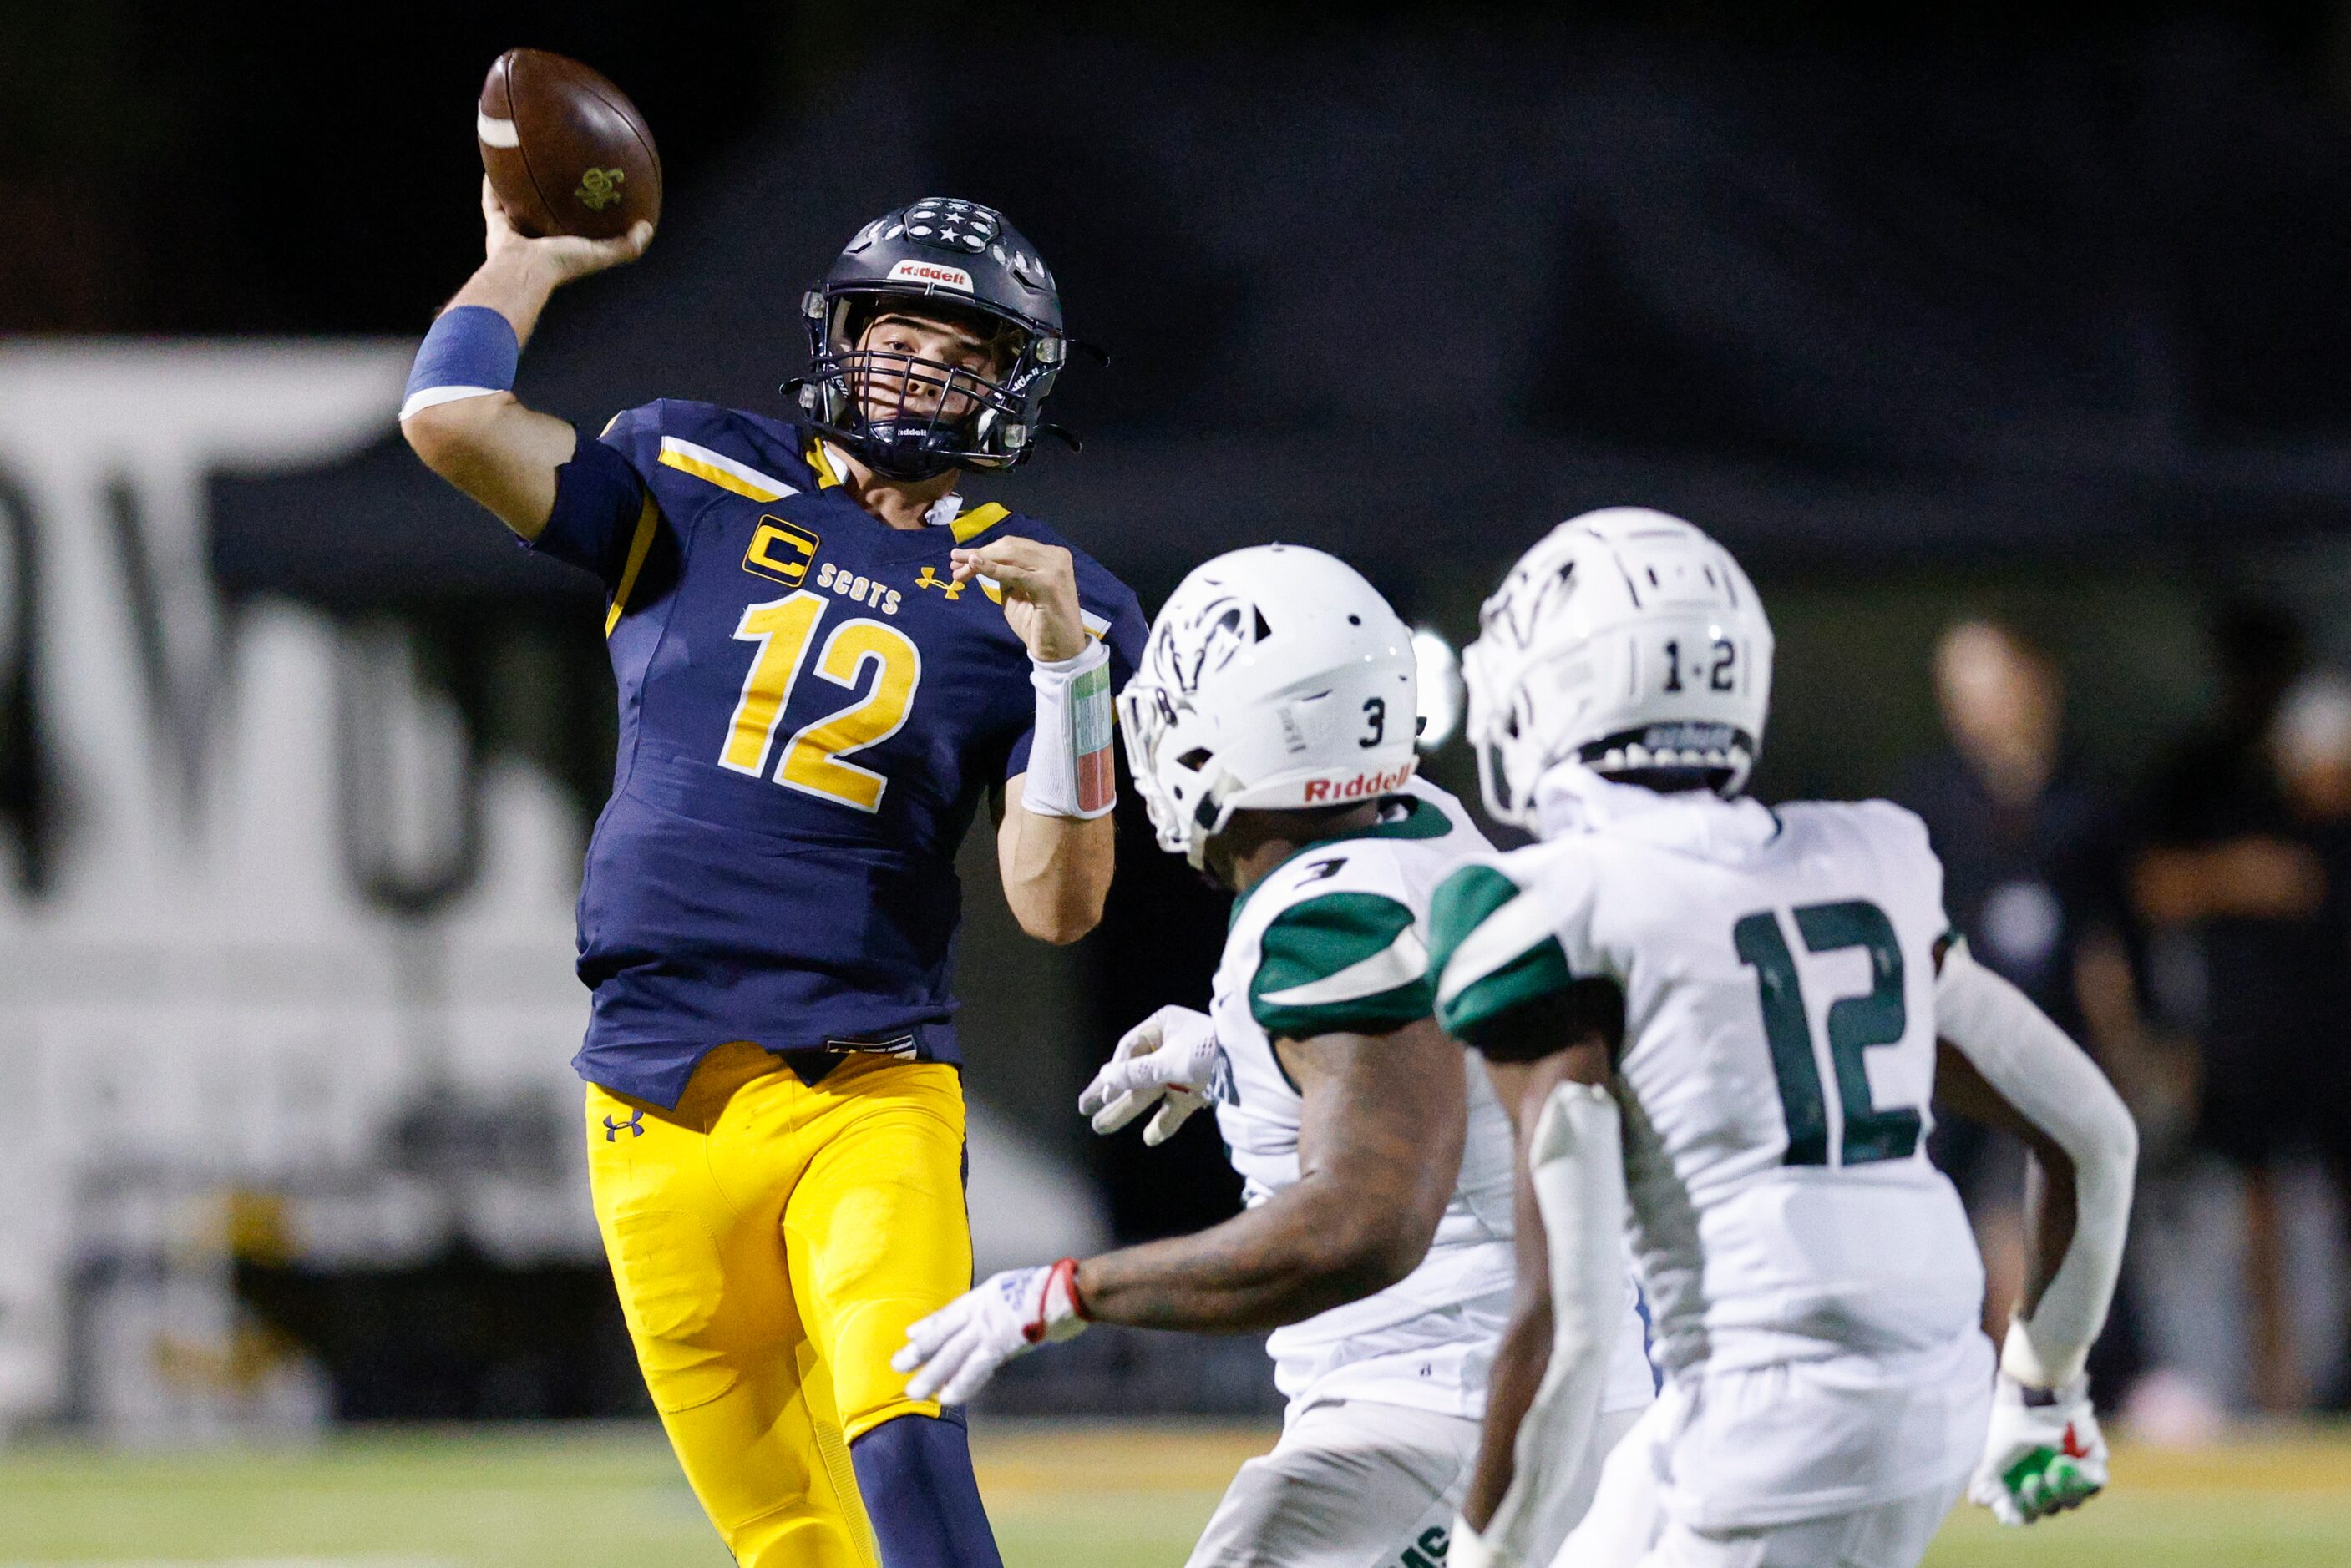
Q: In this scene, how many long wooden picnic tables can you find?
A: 0